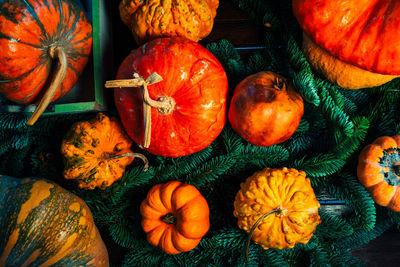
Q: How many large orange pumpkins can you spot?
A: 3